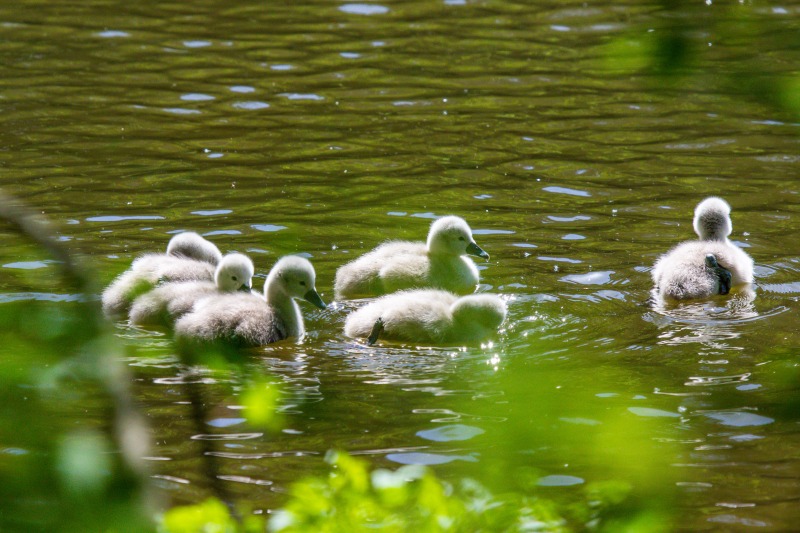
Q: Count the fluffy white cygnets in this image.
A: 6